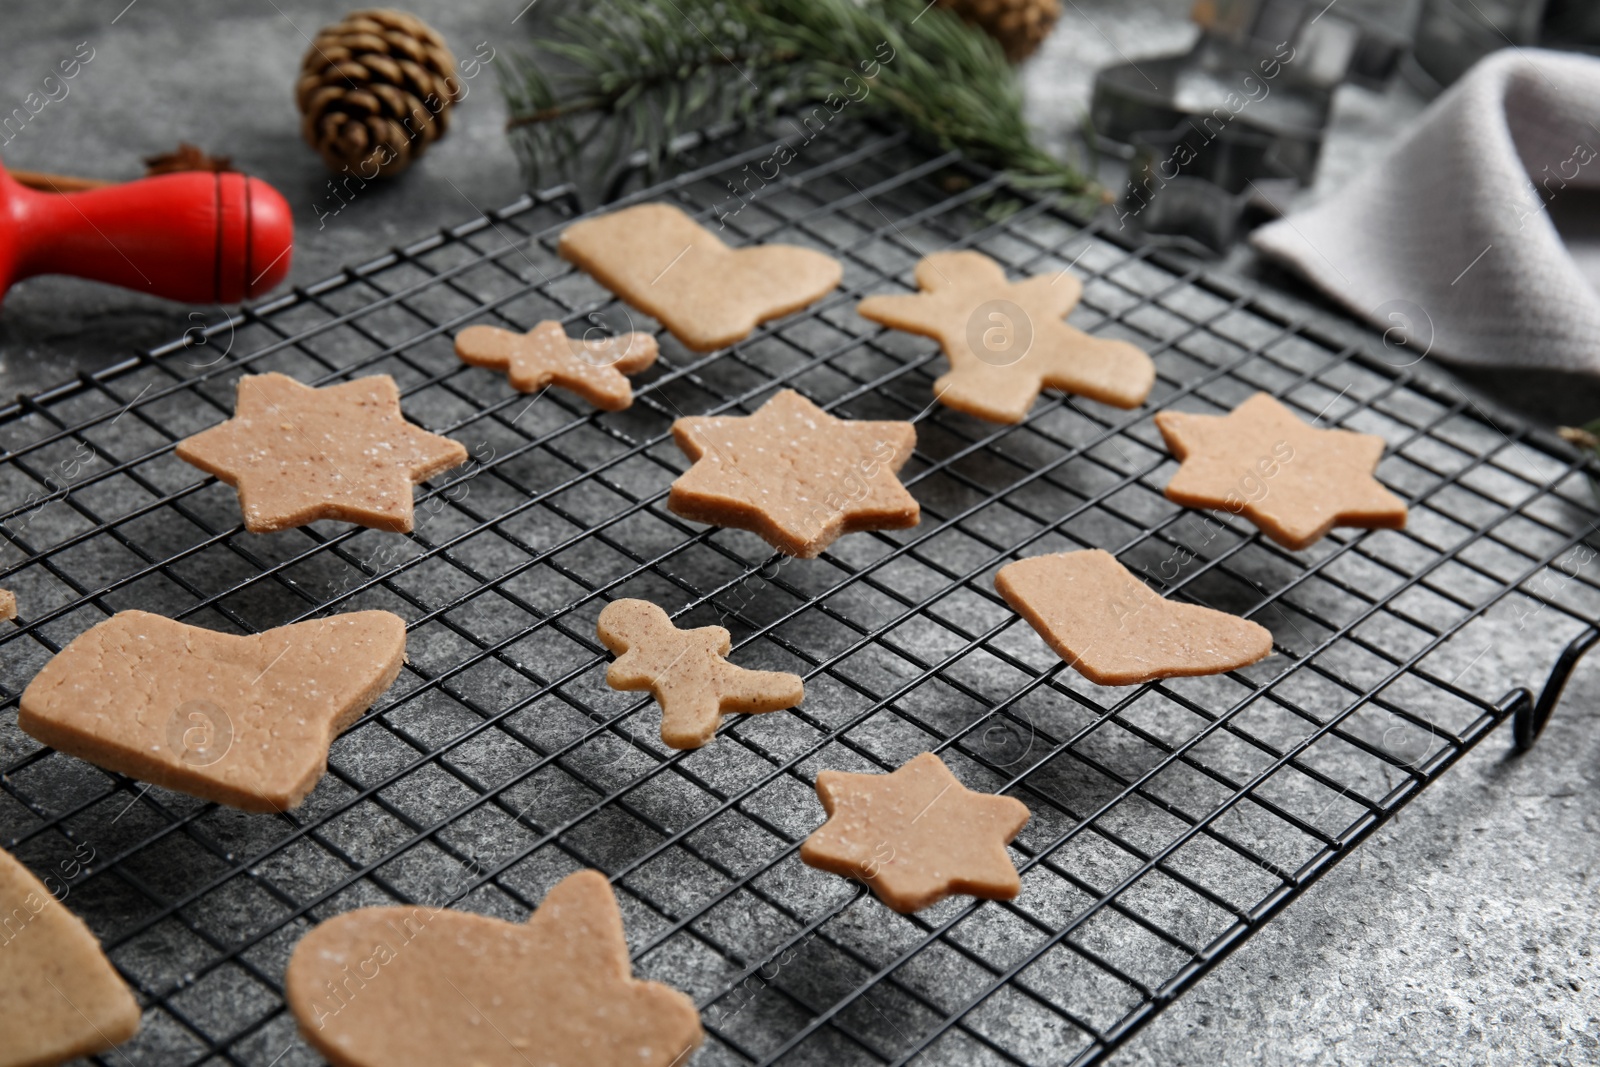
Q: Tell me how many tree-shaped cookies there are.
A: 0